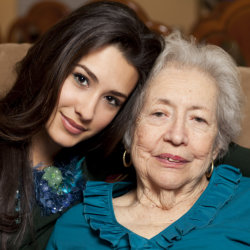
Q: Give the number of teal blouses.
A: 1